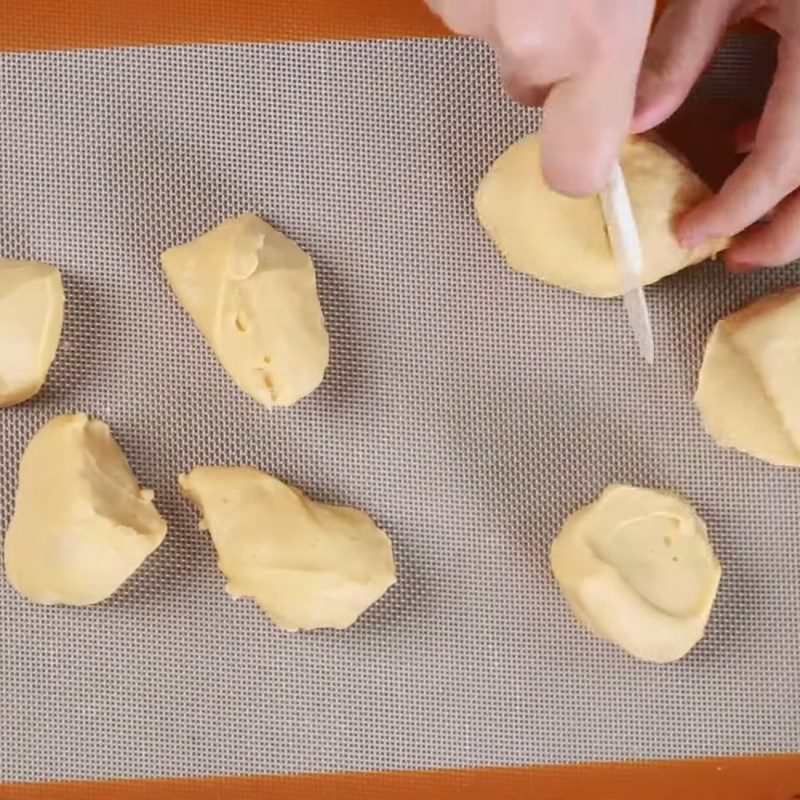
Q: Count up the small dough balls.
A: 7